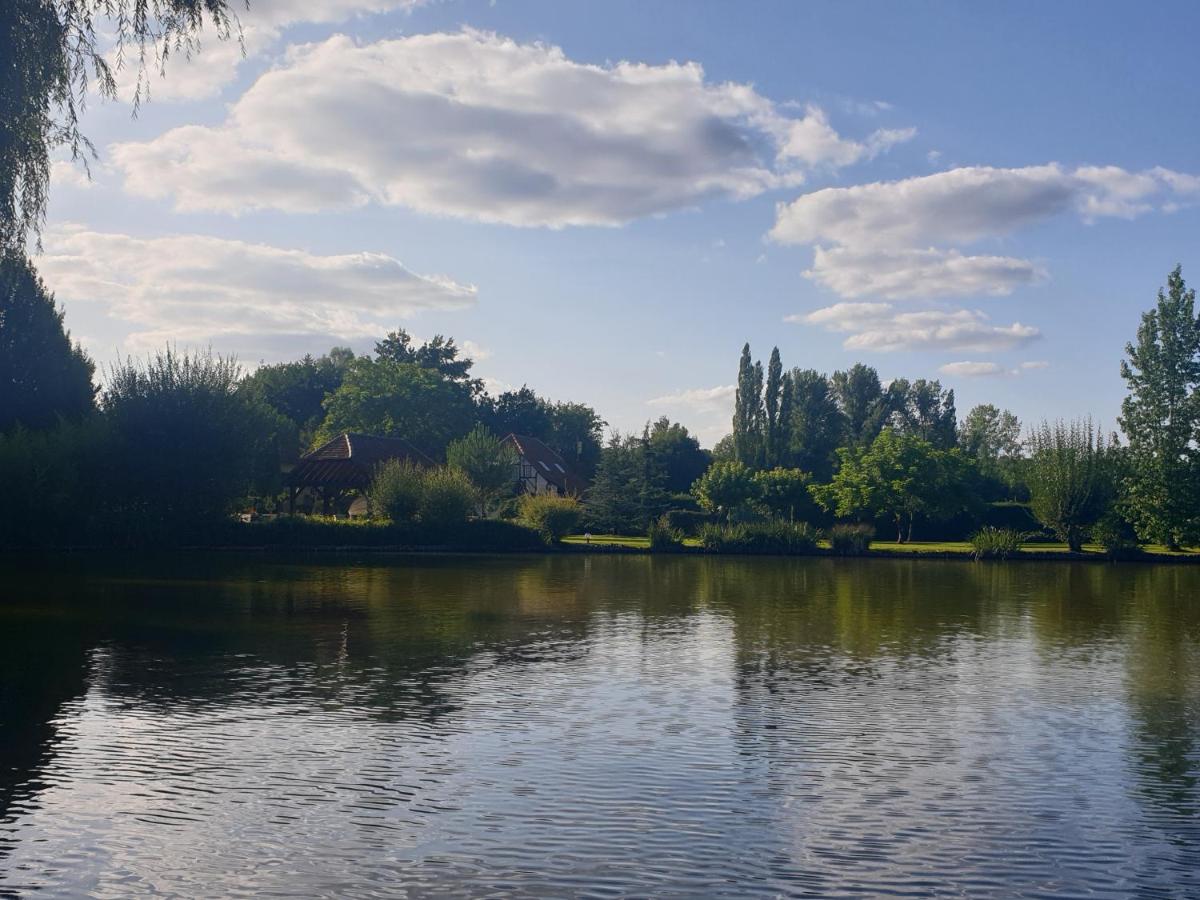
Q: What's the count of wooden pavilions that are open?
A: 1